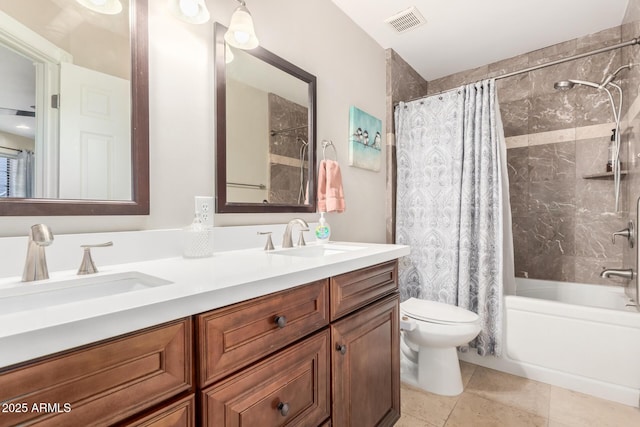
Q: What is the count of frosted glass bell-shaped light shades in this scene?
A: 3